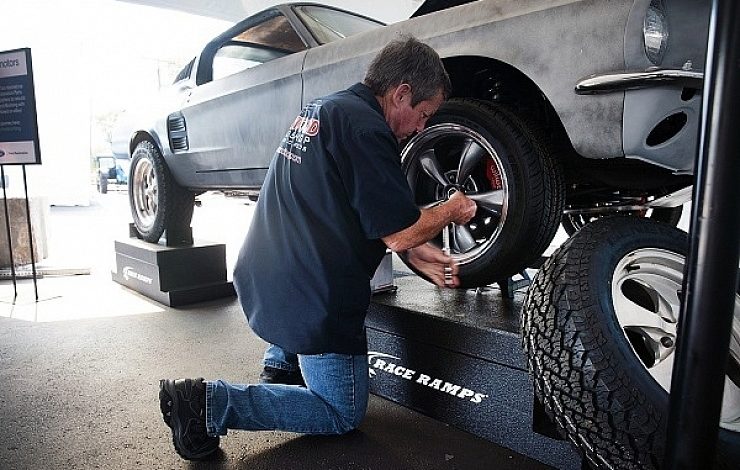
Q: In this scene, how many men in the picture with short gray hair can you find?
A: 1